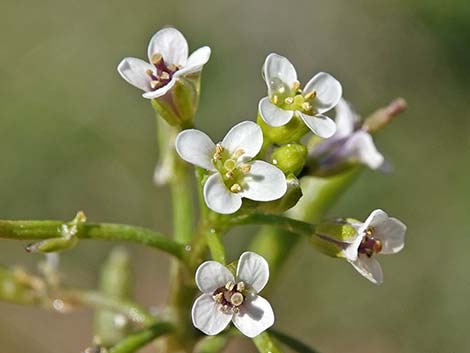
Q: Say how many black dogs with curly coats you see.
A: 0